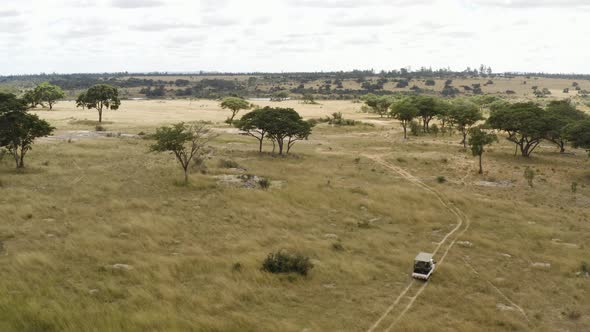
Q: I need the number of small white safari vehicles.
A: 1